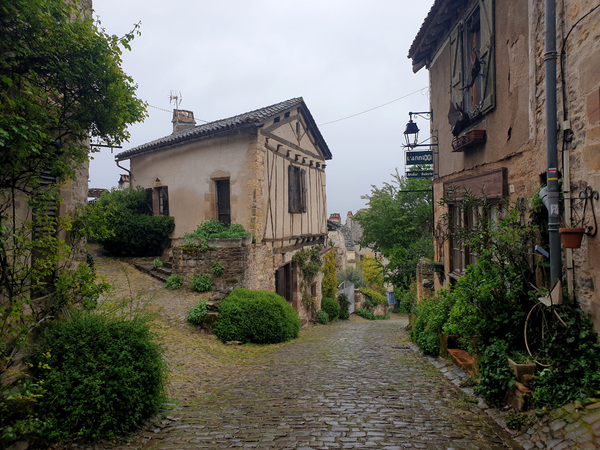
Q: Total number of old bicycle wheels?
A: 1